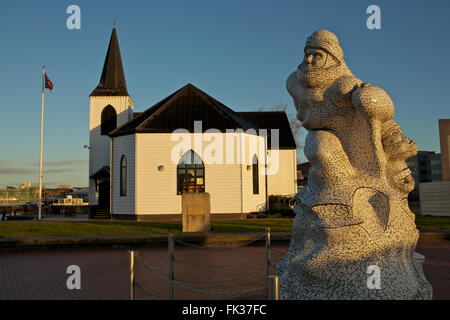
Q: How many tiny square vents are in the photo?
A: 2